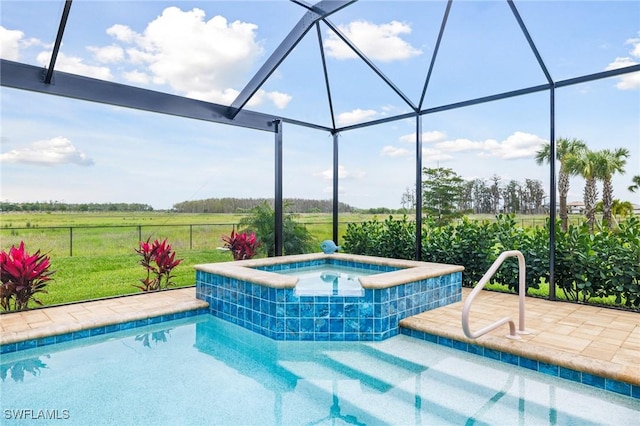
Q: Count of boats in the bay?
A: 0